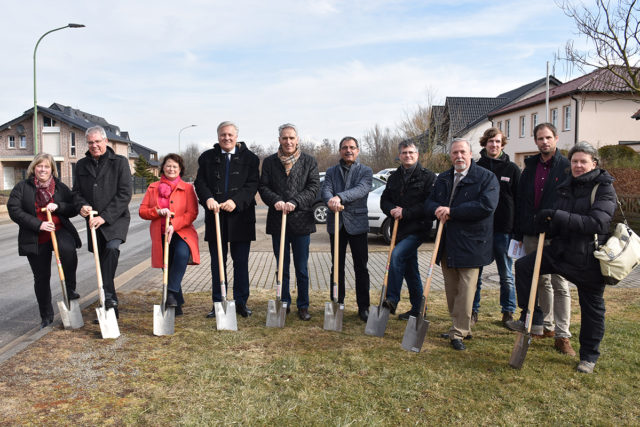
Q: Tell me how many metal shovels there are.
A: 9